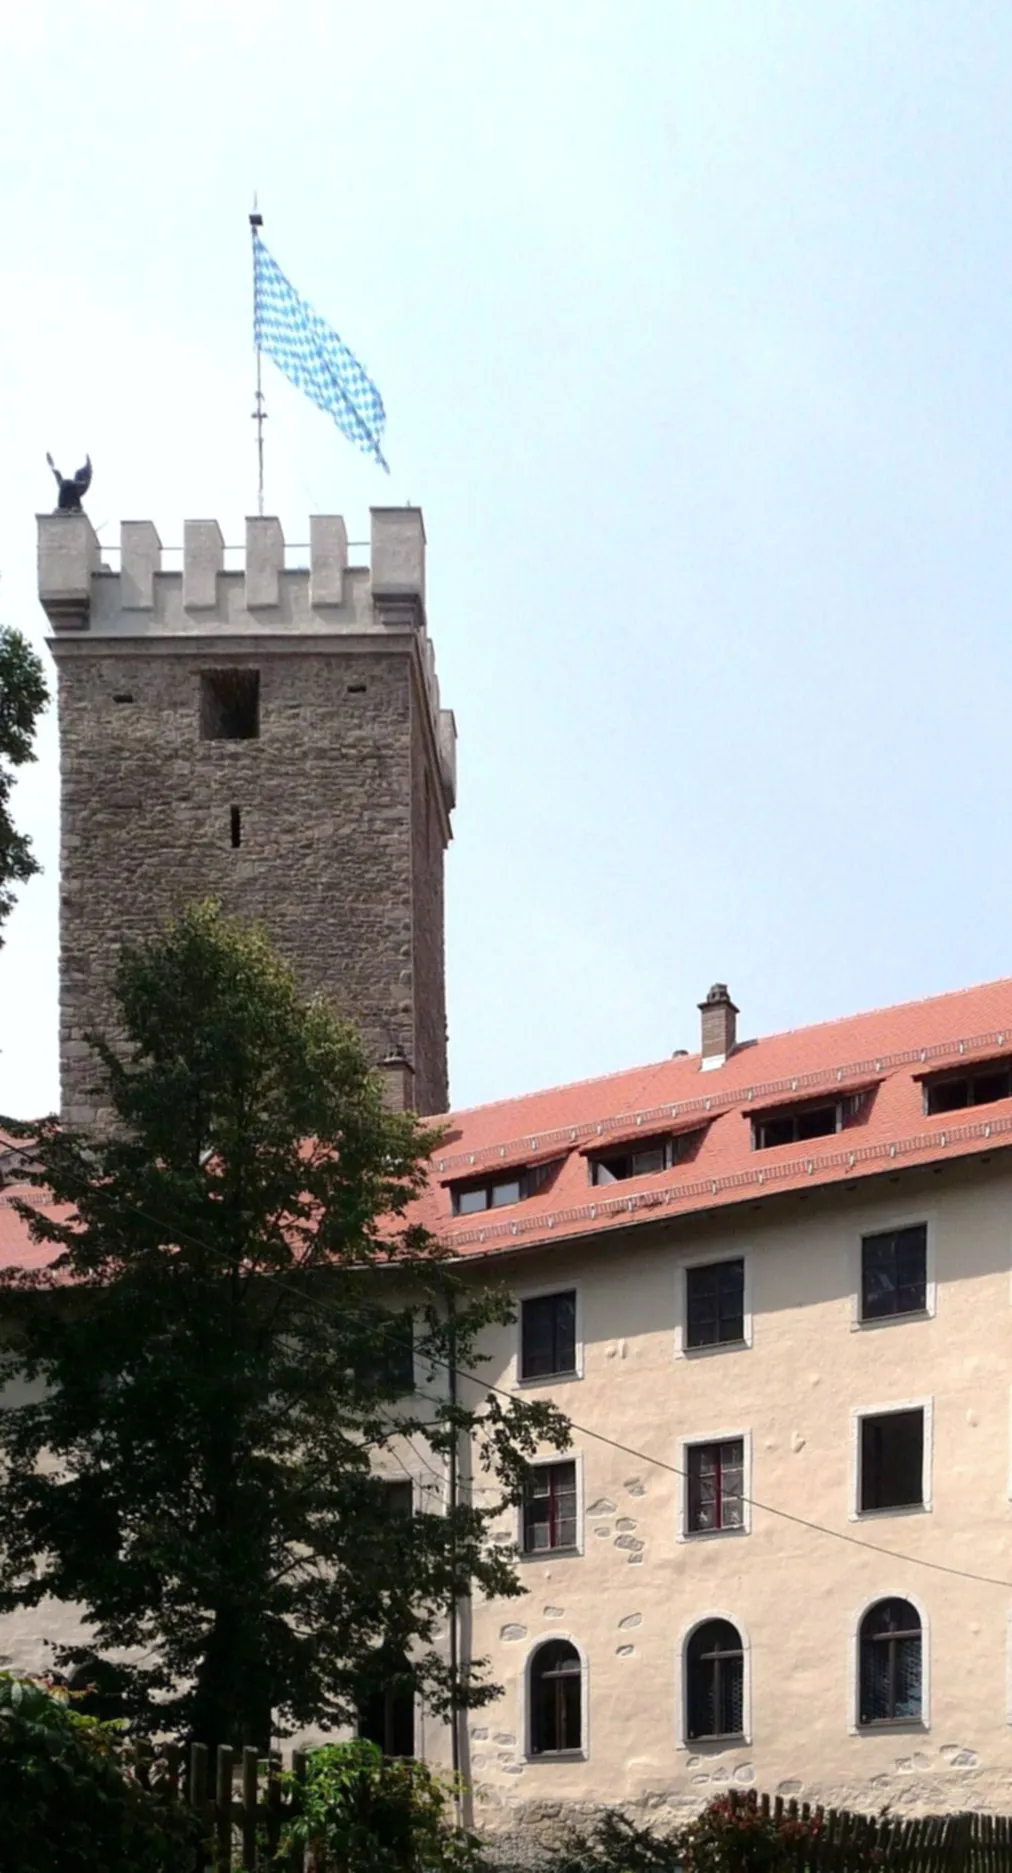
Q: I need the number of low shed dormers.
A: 4